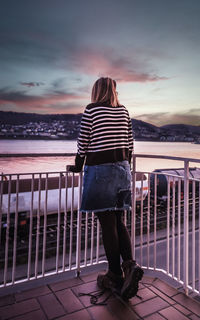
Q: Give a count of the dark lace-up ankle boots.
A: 2